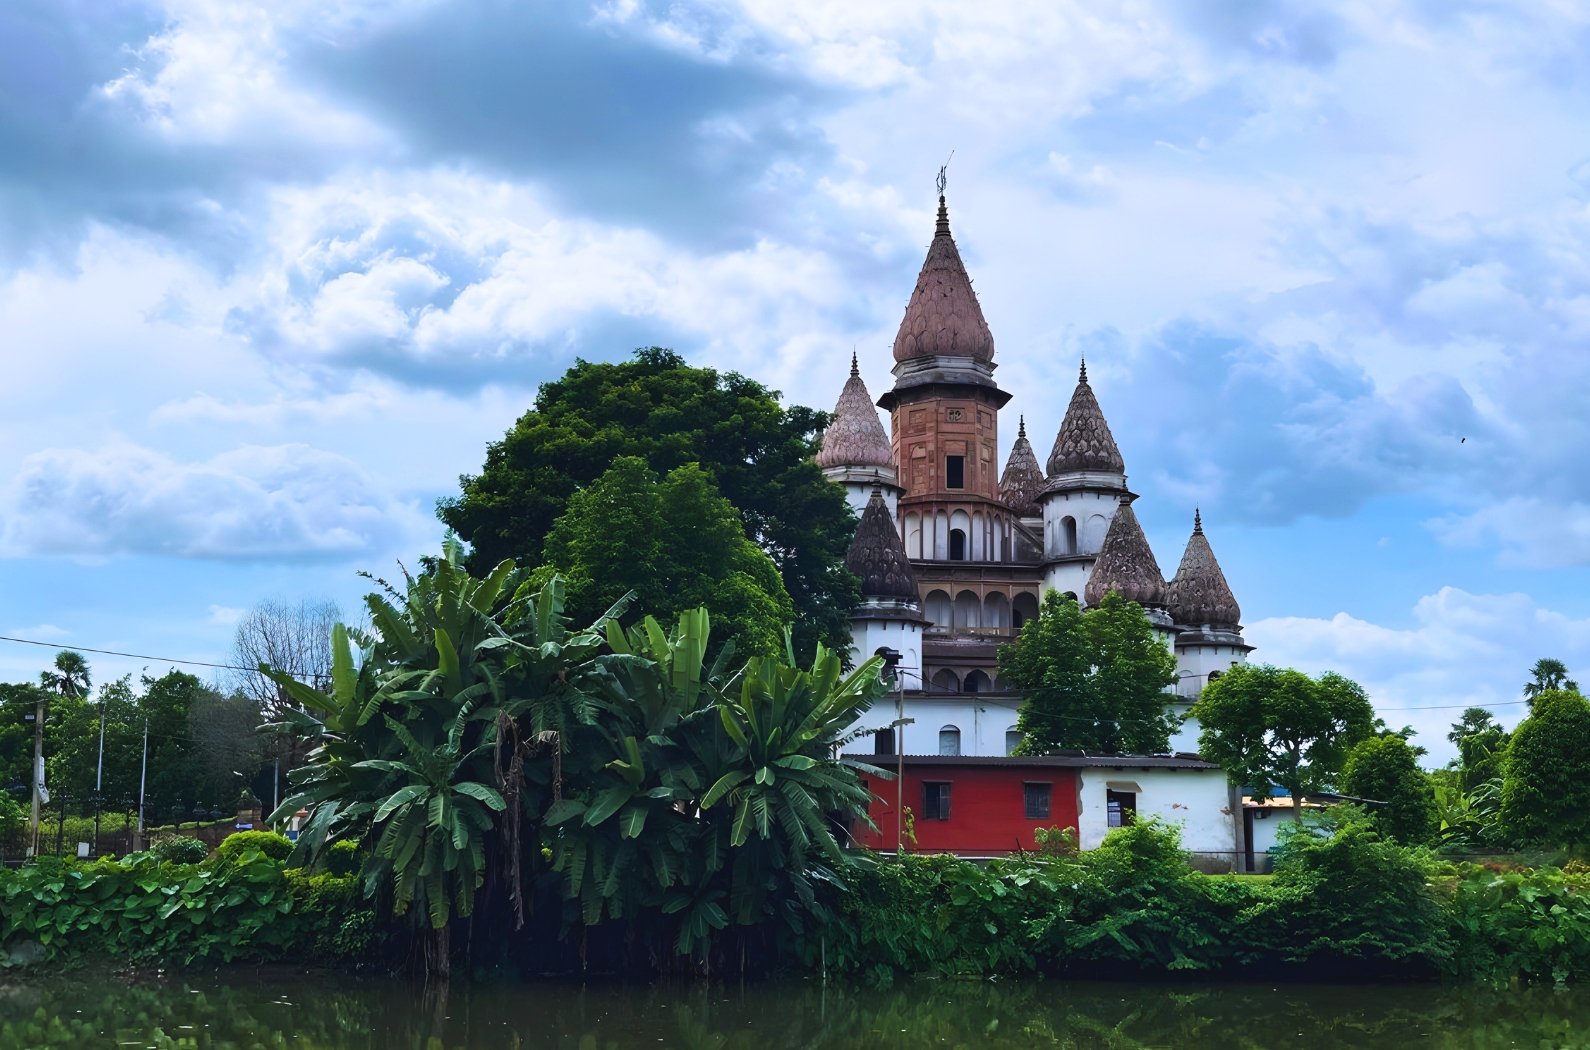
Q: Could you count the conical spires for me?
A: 7